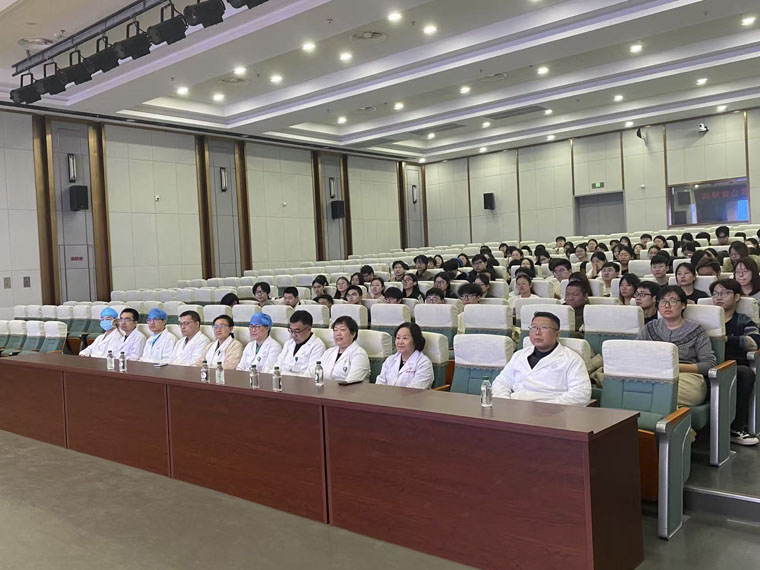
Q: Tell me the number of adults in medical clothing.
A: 10